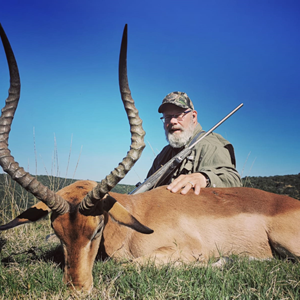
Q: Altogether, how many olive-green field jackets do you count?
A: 1